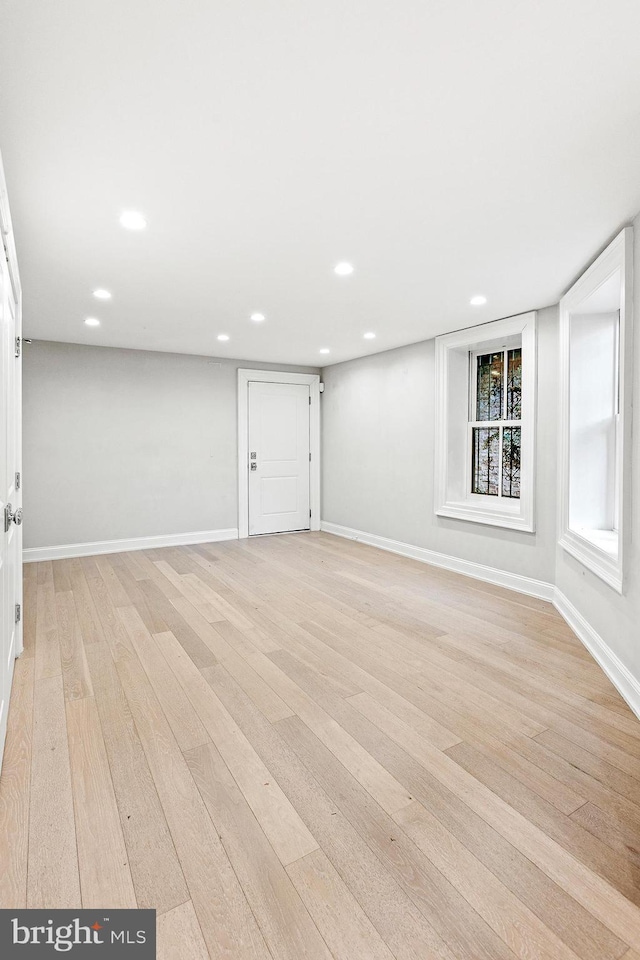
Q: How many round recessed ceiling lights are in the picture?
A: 9